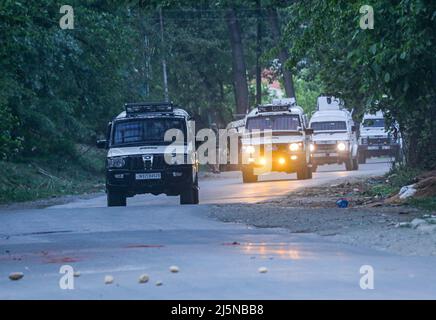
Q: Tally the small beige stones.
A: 7